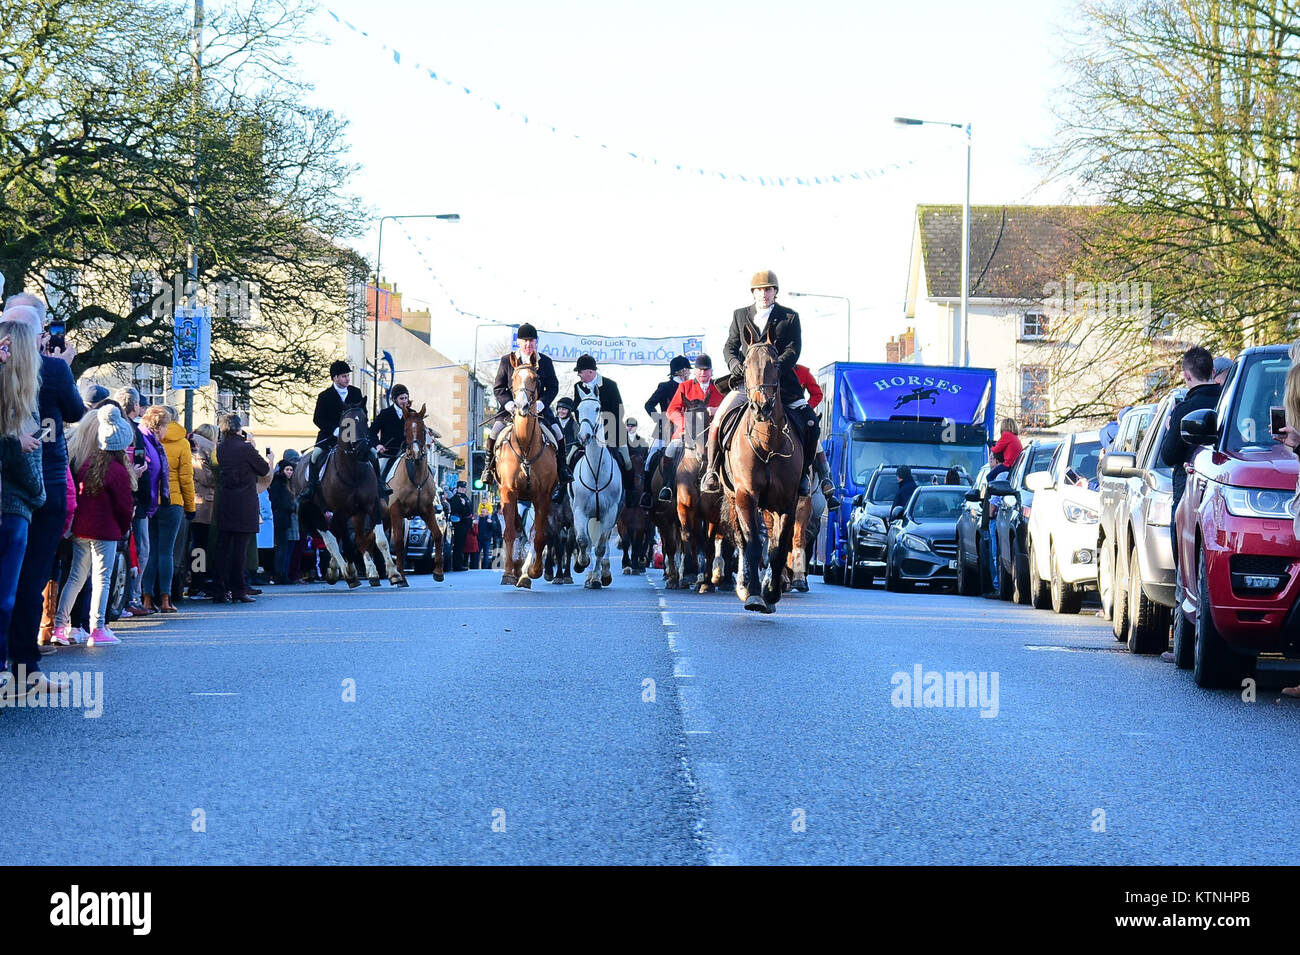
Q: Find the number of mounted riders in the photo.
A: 10